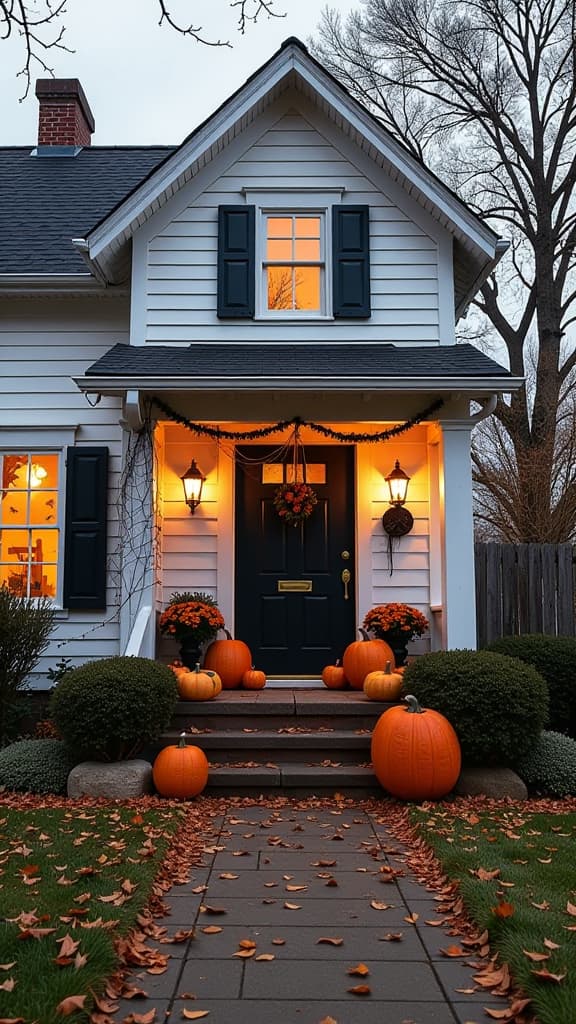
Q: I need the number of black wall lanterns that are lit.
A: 2